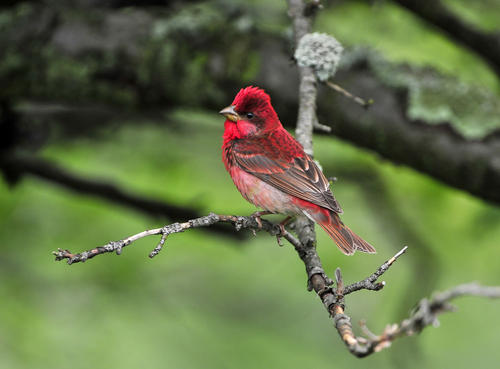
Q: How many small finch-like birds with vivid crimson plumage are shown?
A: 1